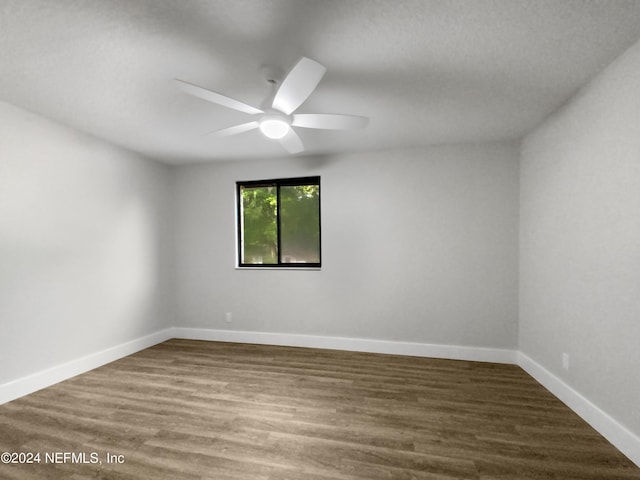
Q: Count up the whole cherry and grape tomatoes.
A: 0